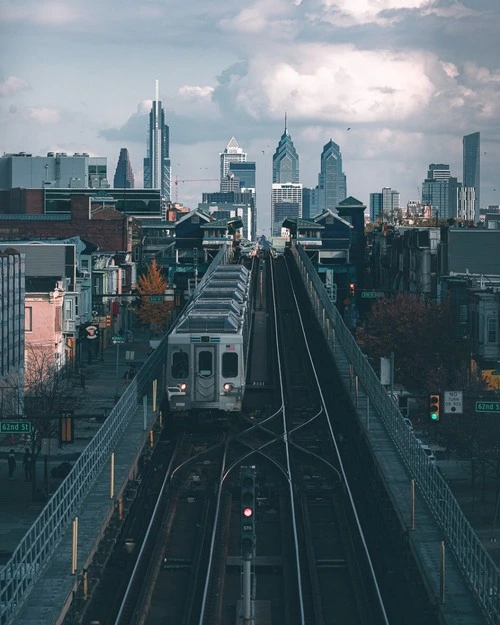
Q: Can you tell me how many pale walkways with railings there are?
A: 2